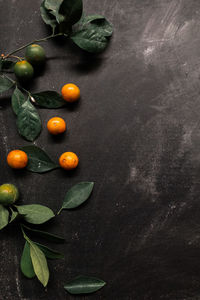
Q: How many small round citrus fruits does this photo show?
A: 7